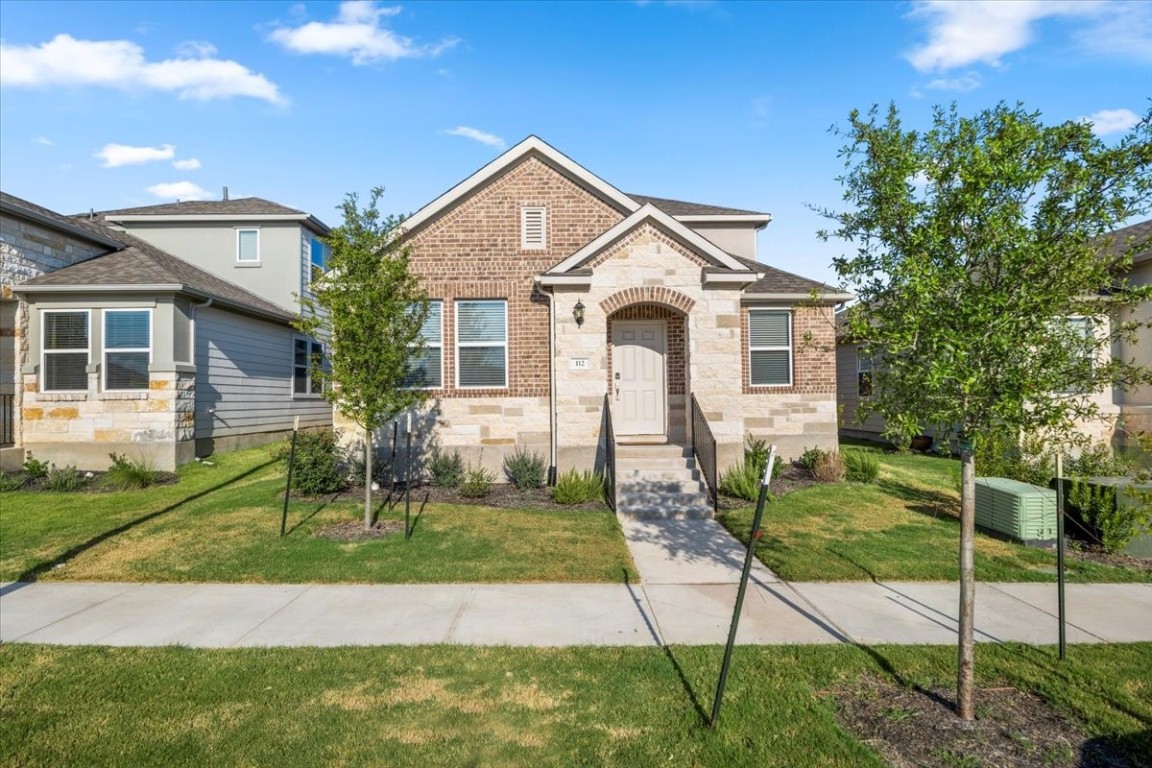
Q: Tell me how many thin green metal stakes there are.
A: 5